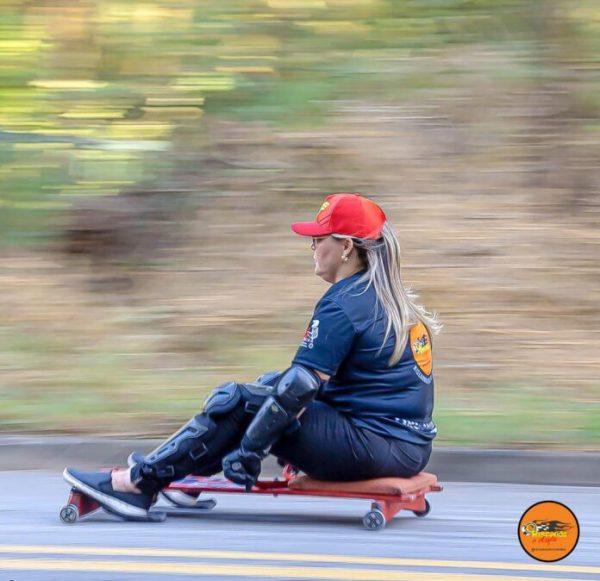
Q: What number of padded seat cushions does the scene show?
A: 1